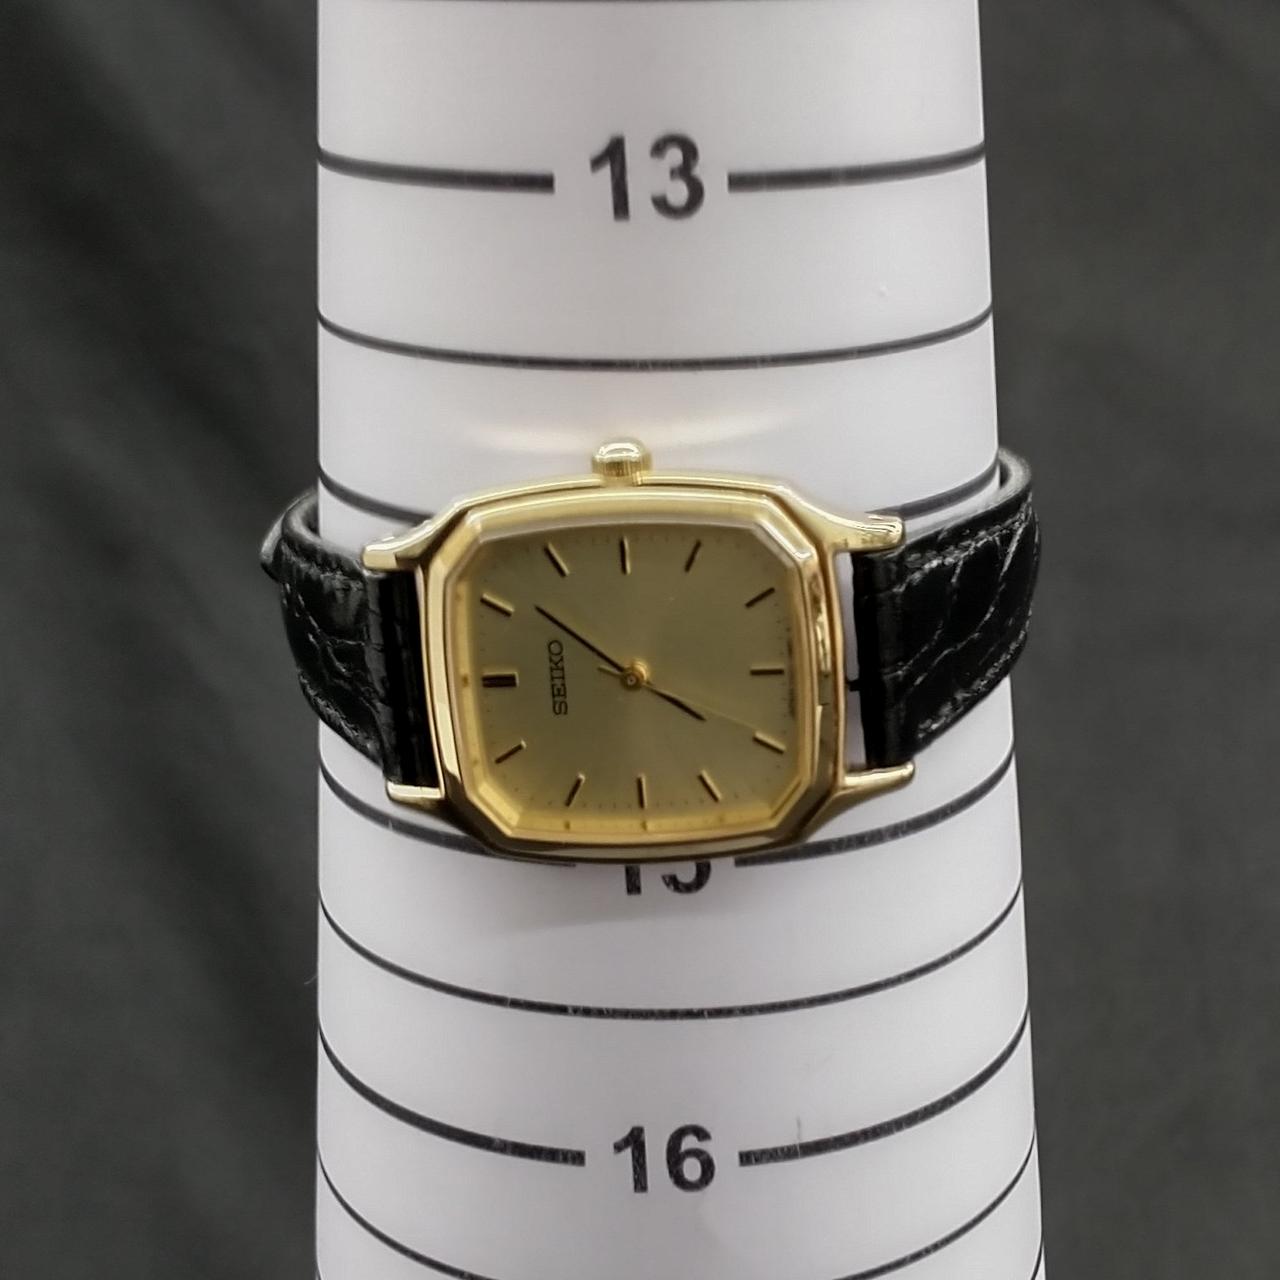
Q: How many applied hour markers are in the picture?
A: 12